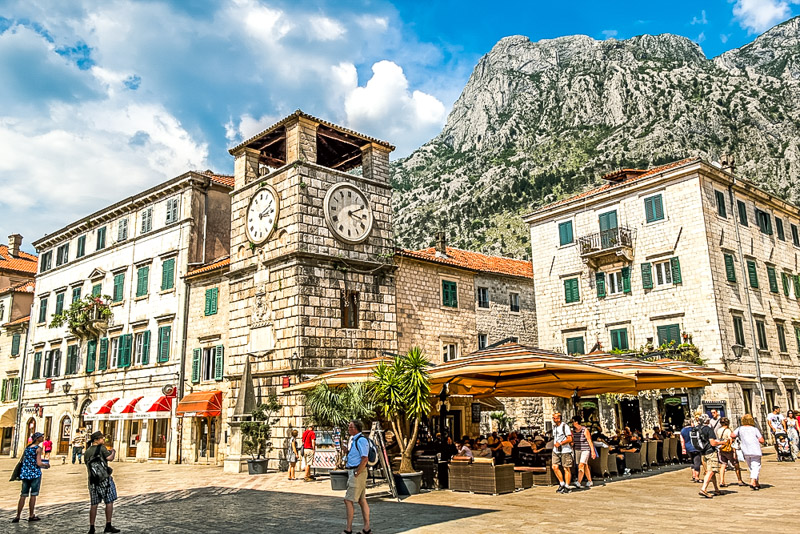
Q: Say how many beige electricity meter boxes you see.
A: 0